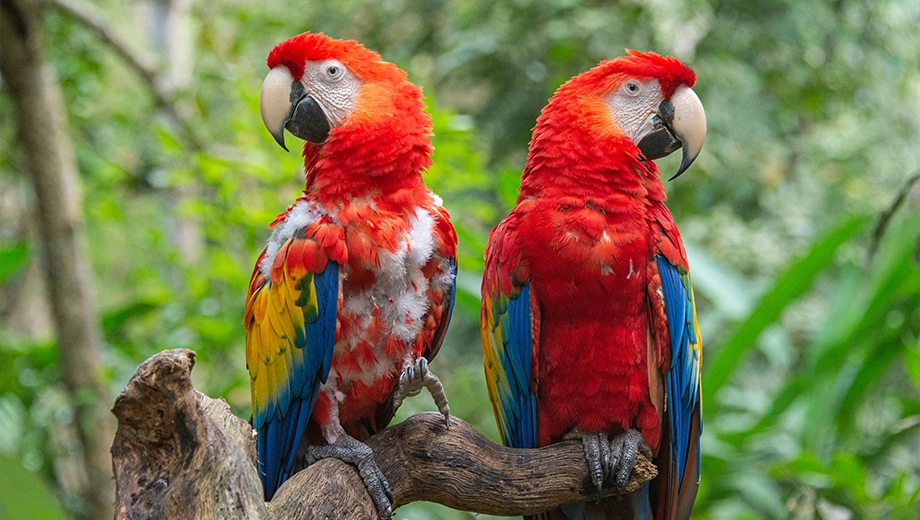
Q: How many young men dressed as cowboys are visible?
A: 0